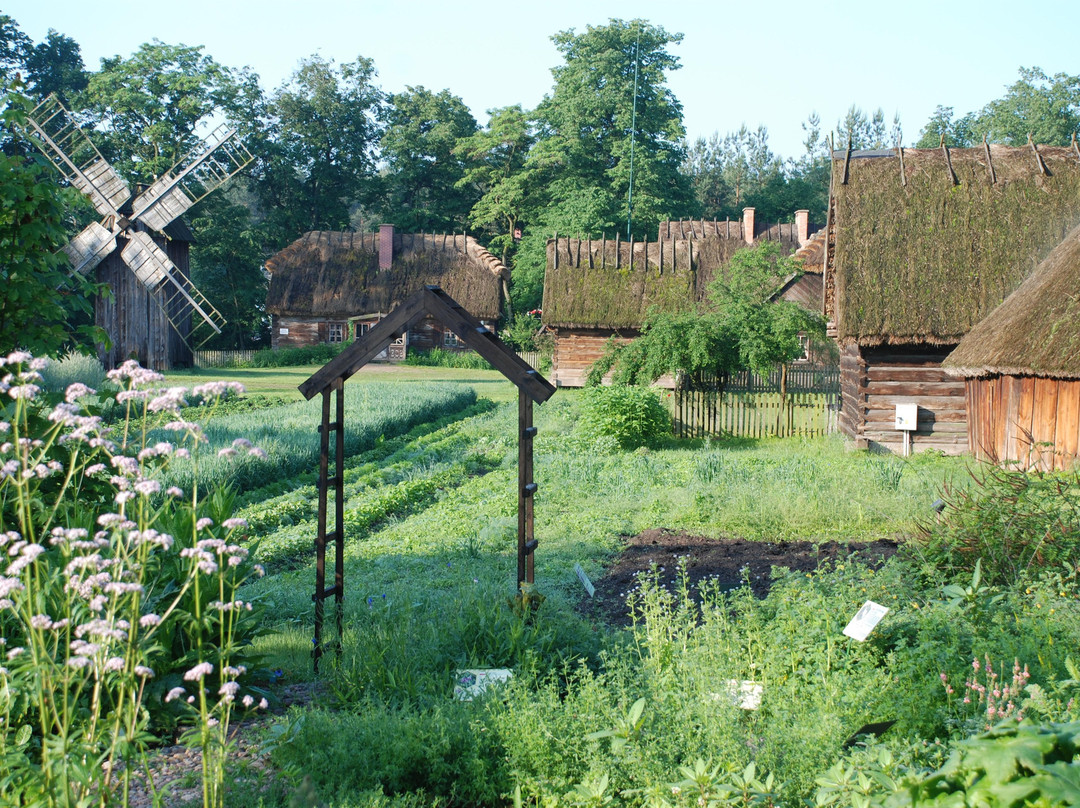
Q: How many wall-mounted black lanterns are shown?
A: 0